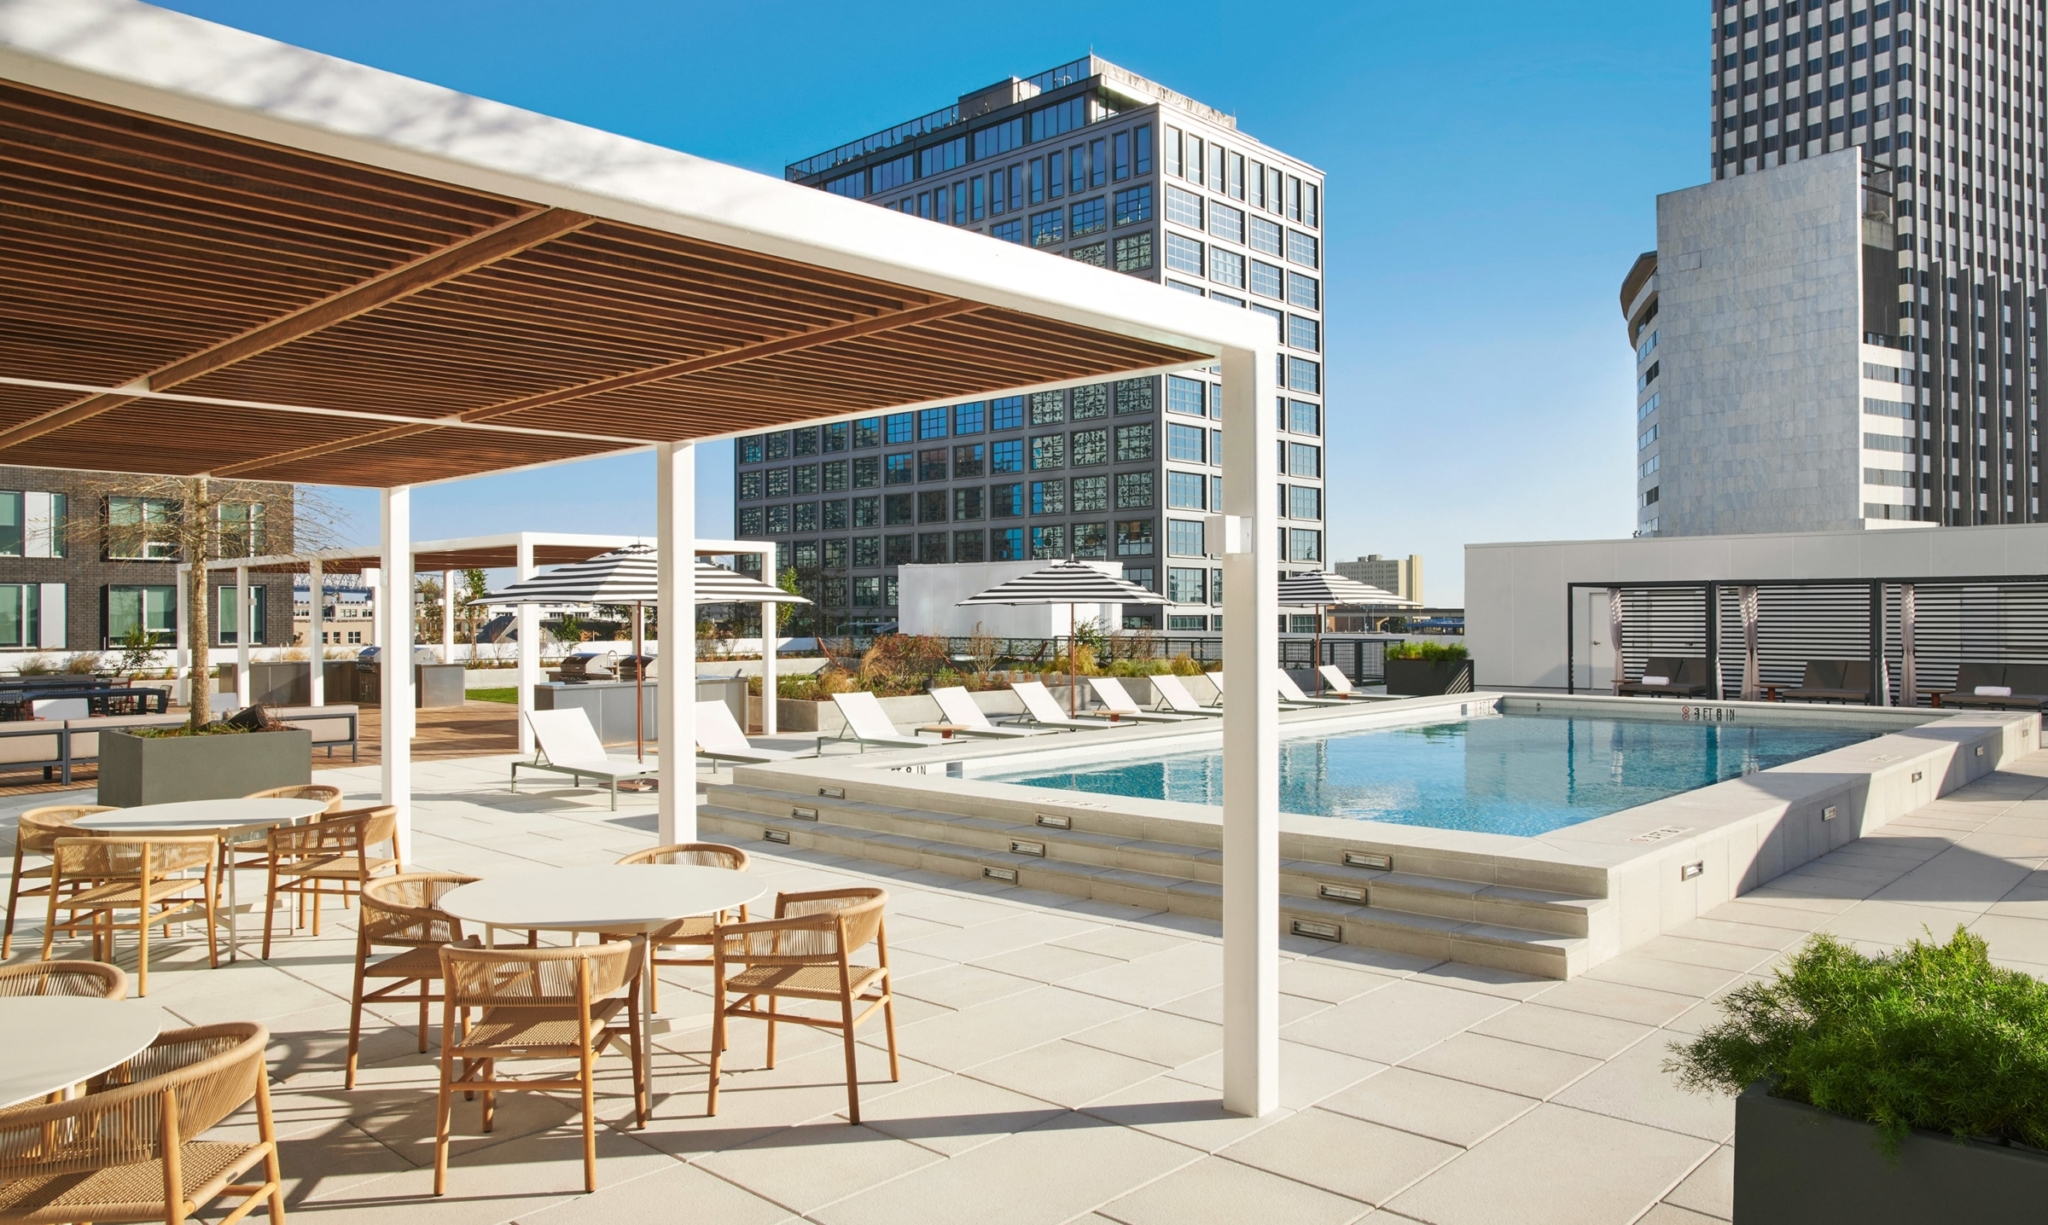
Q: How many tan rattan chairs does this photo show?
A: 10